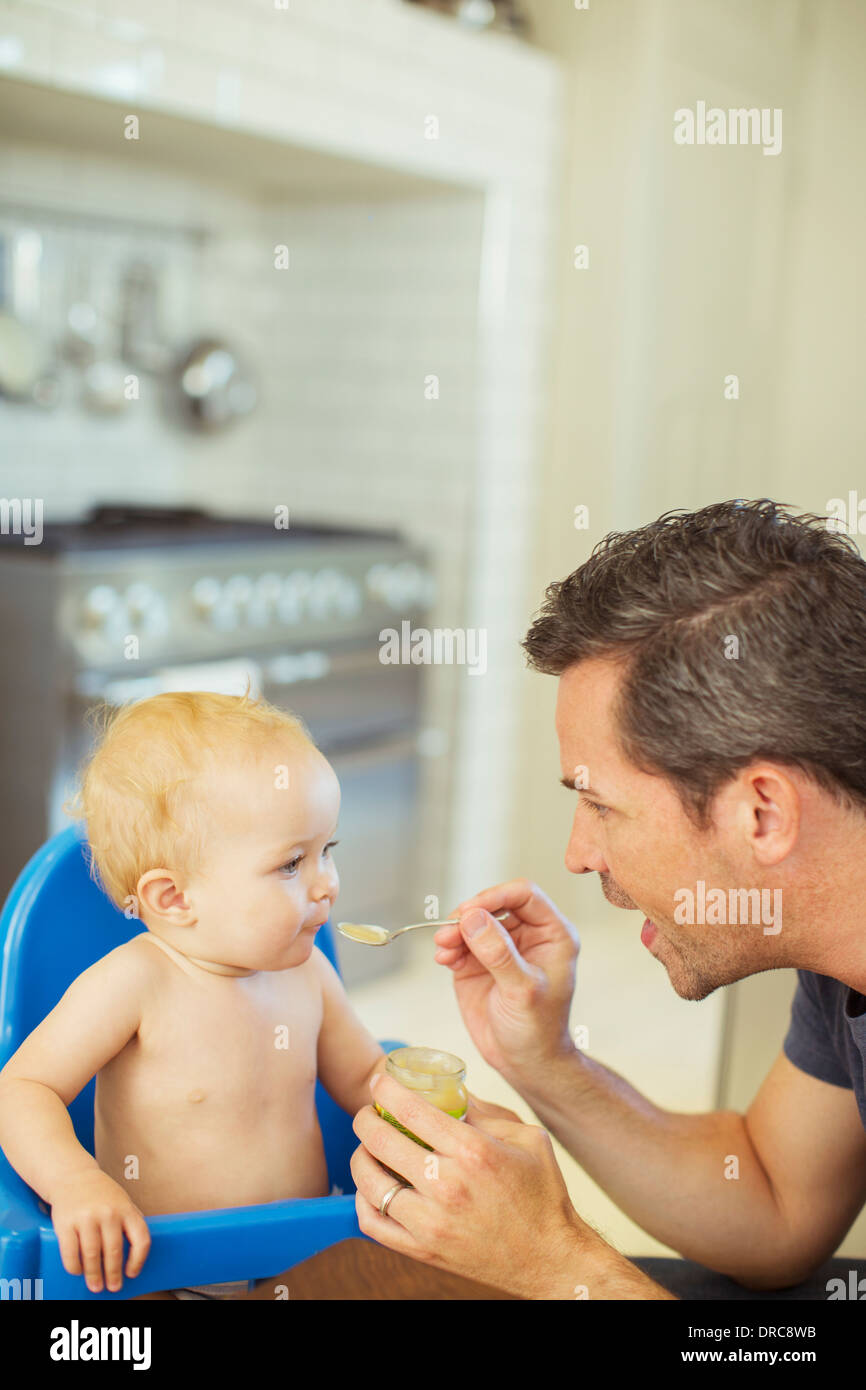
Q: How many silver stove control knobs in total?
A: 9